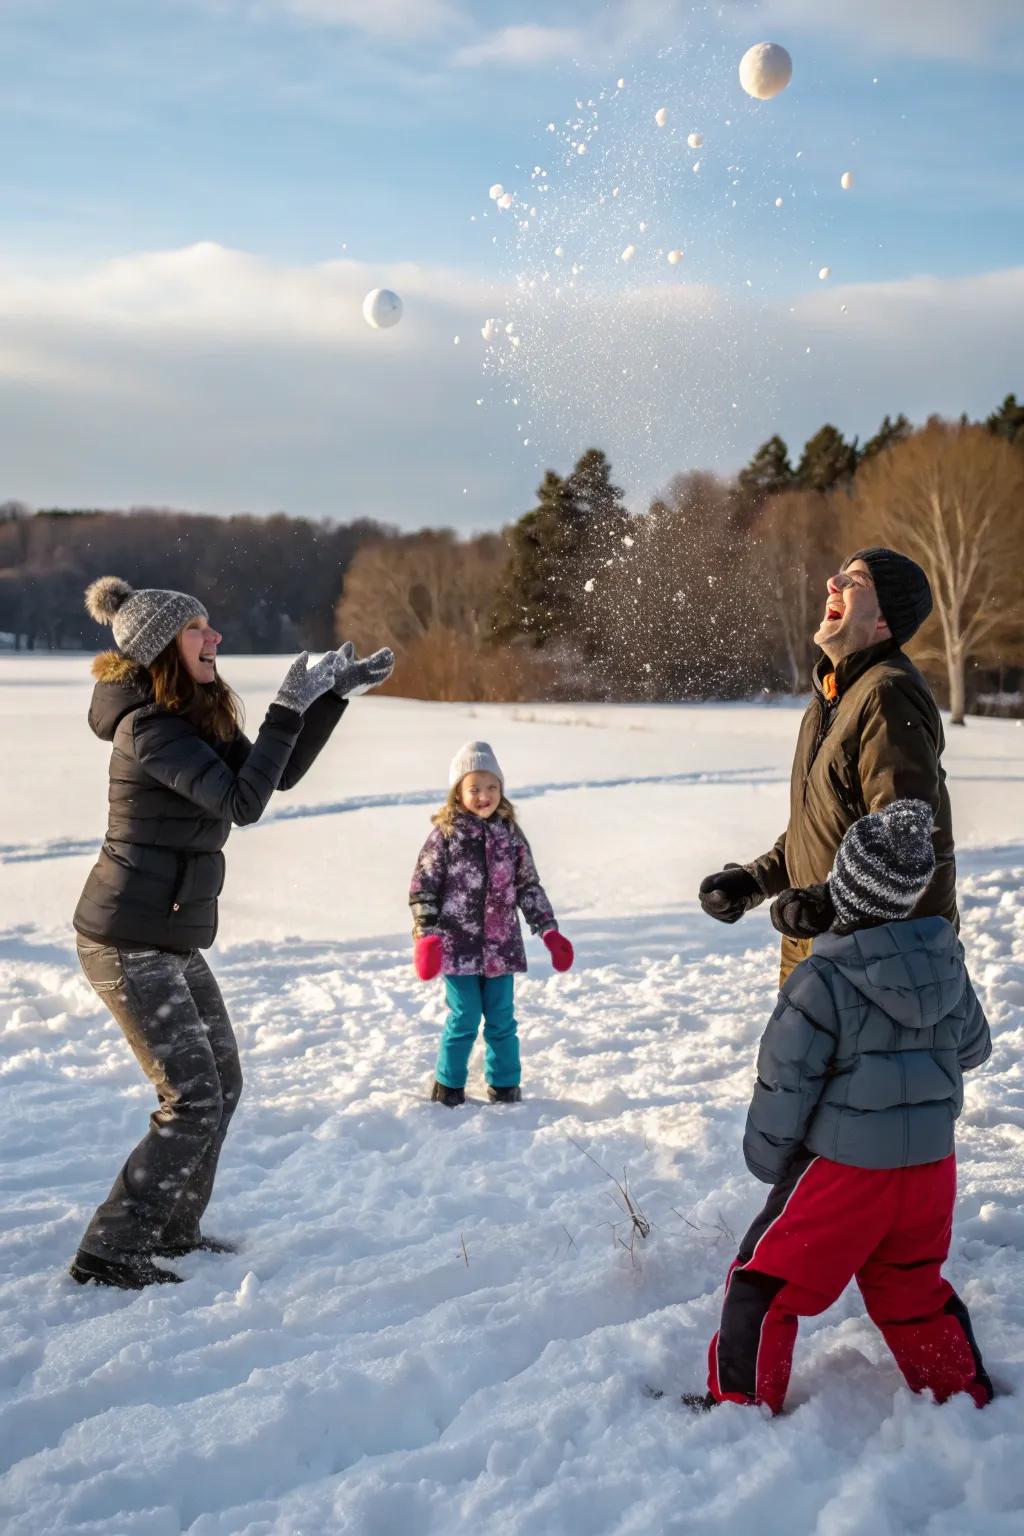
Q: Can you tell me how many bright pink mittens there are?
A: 2